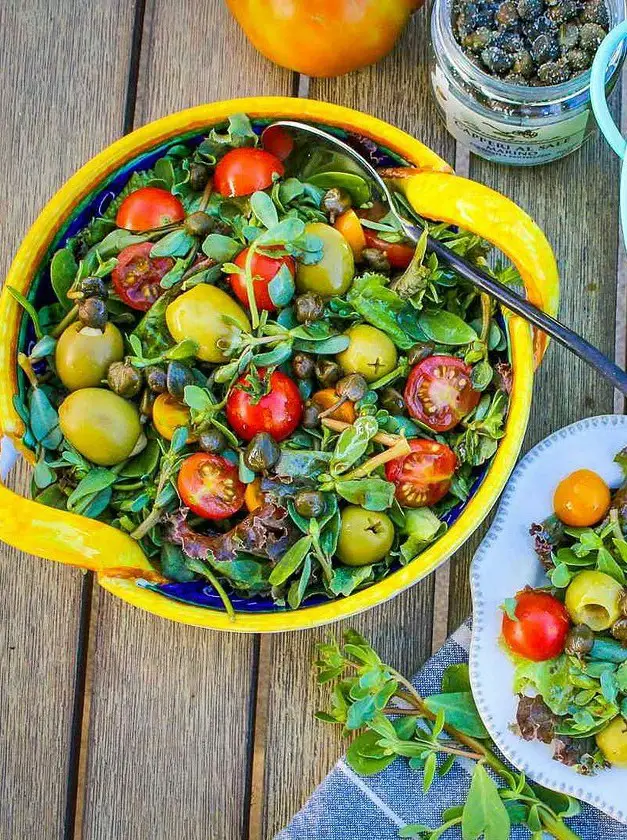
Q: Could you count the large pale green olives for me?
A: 8